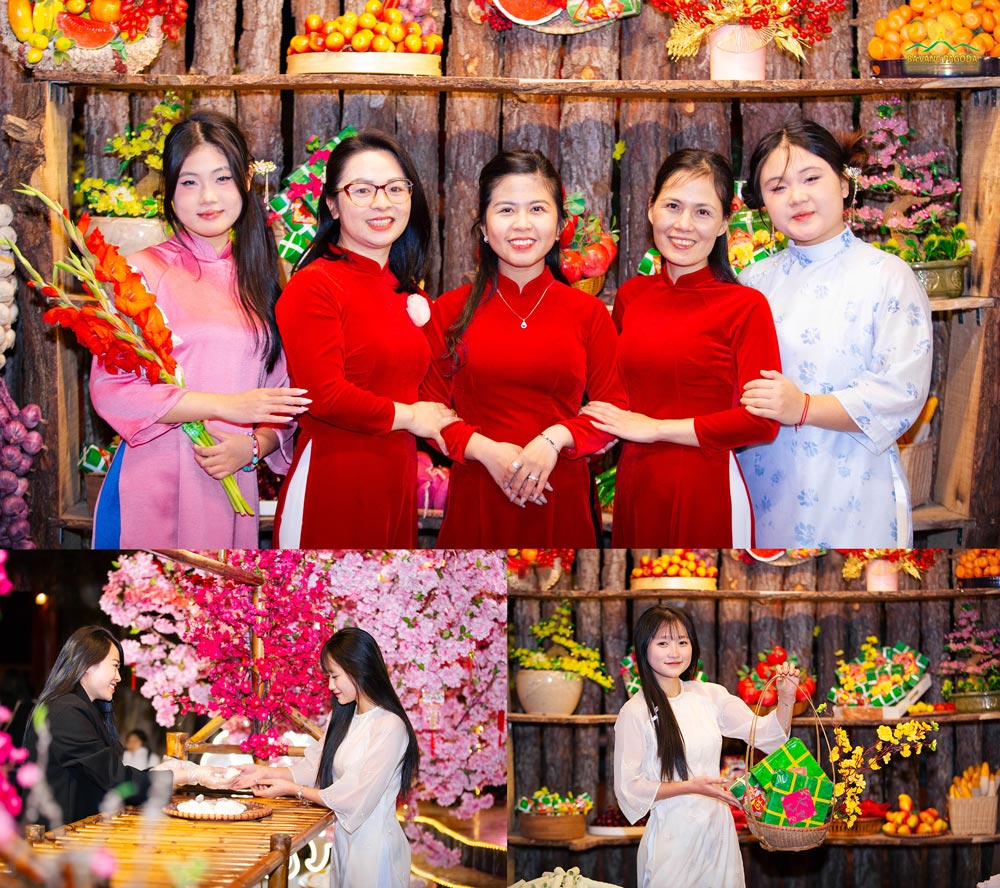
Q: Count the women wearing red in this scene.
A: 3